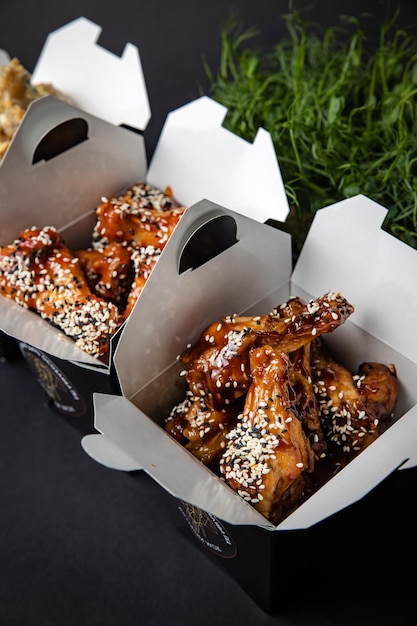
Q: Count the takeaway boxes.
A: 3